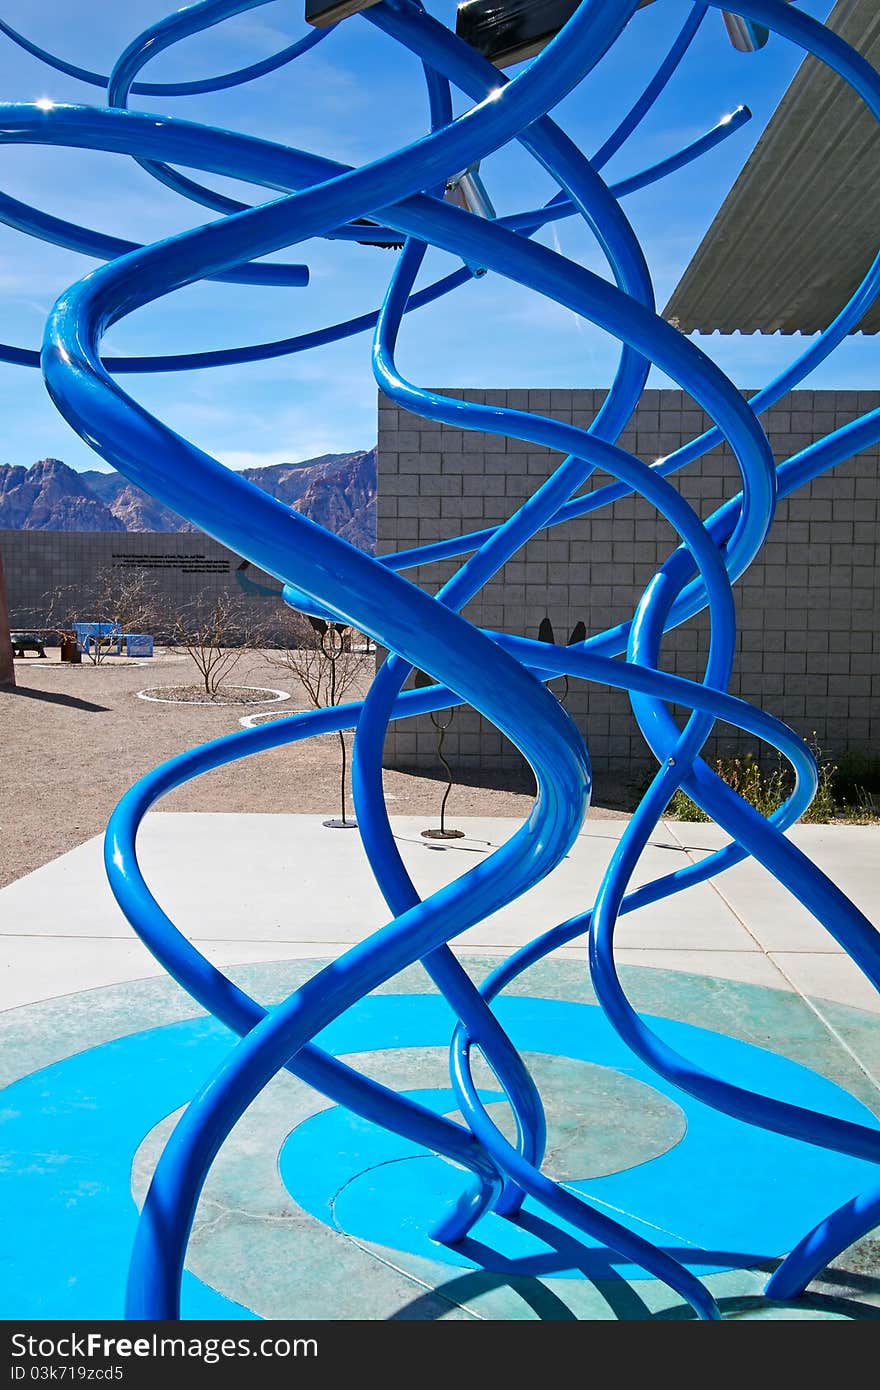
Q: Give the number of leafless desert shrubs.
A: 3